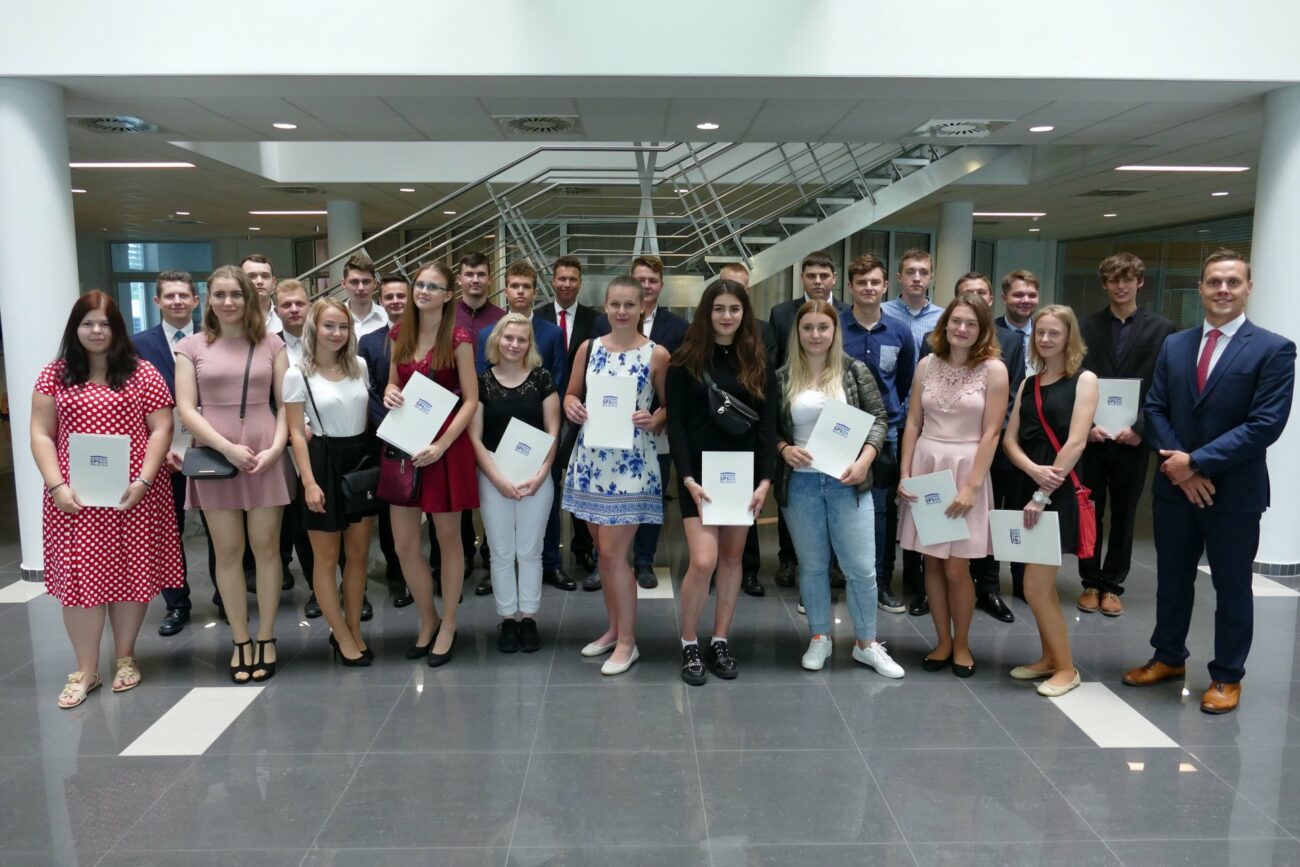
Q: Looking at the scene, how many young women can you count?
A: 10